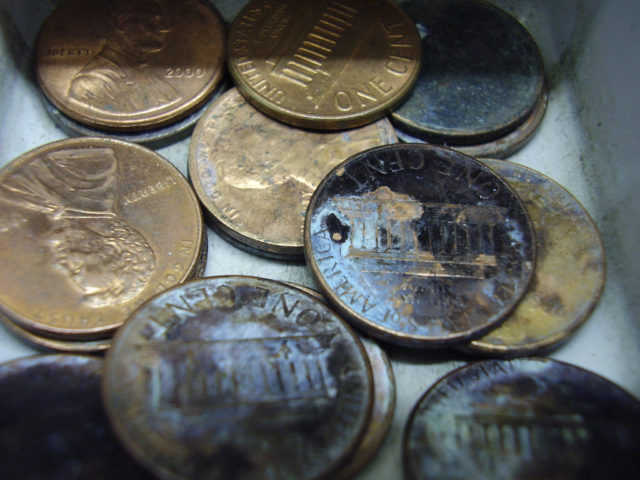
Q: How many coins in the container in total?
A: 15